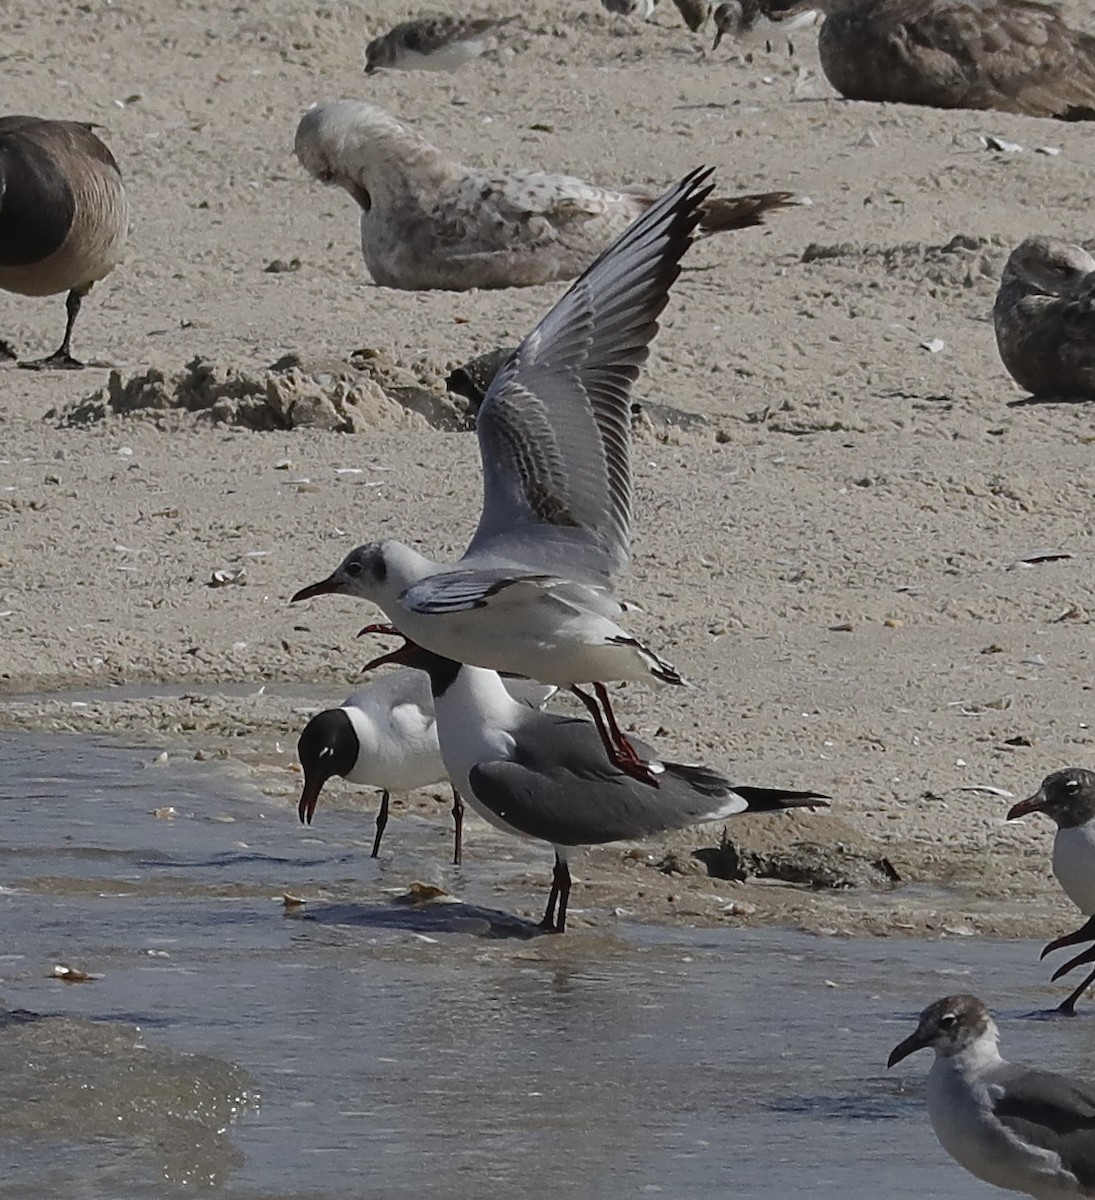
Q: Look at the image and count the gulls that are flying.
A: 1